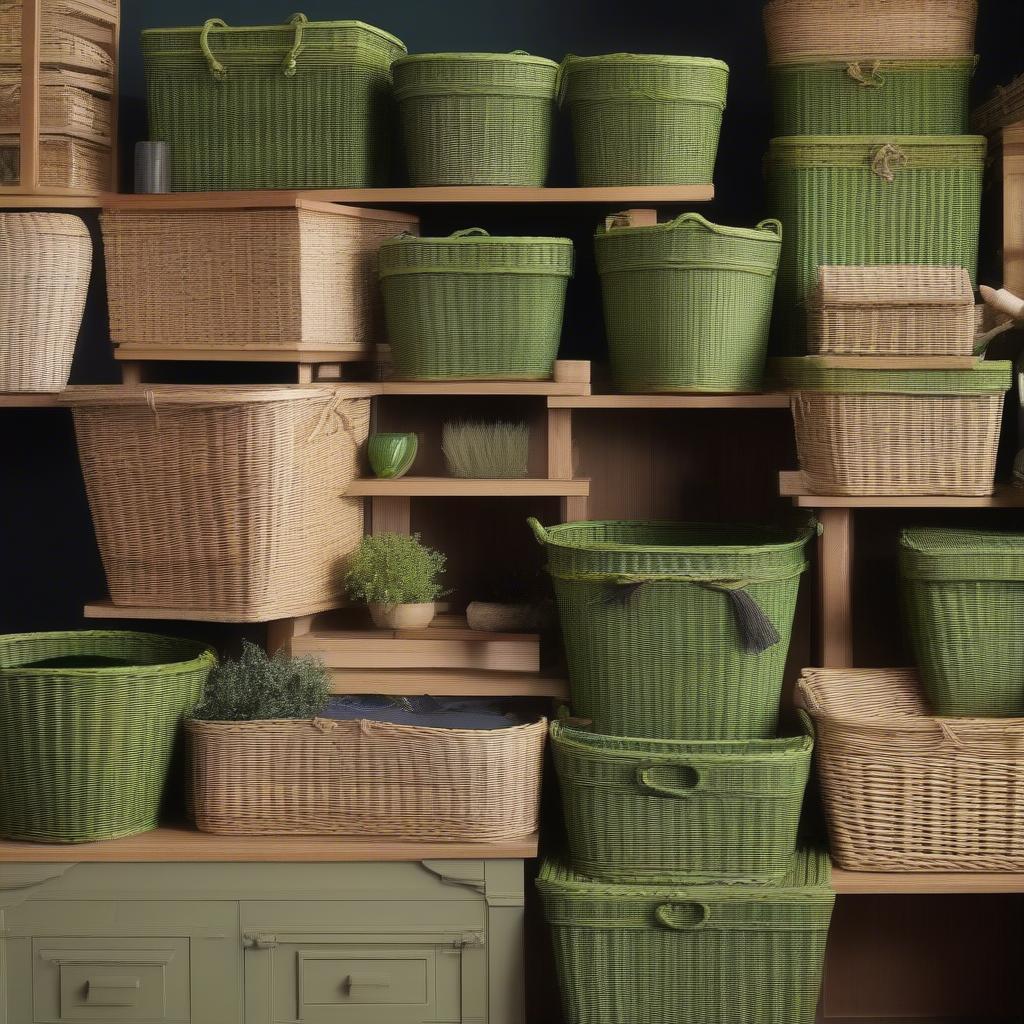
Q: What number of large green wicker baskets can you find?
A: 12